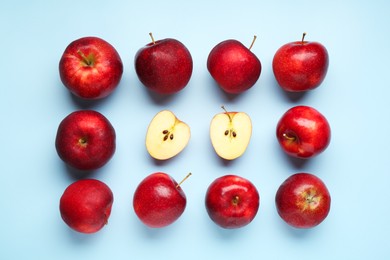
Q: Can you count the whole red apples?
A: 10